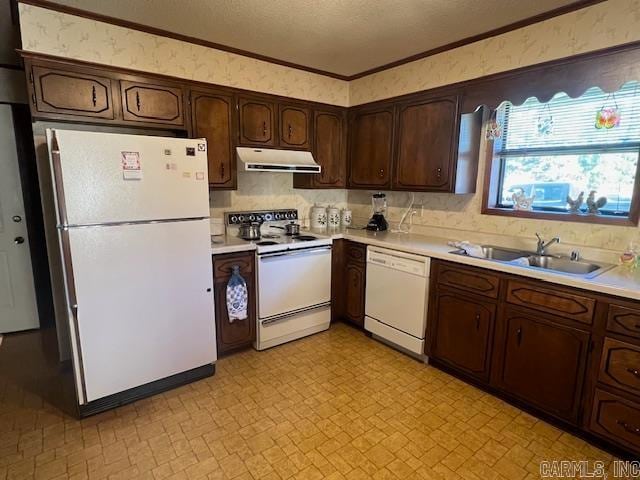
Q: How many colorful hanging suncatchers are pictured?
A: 3